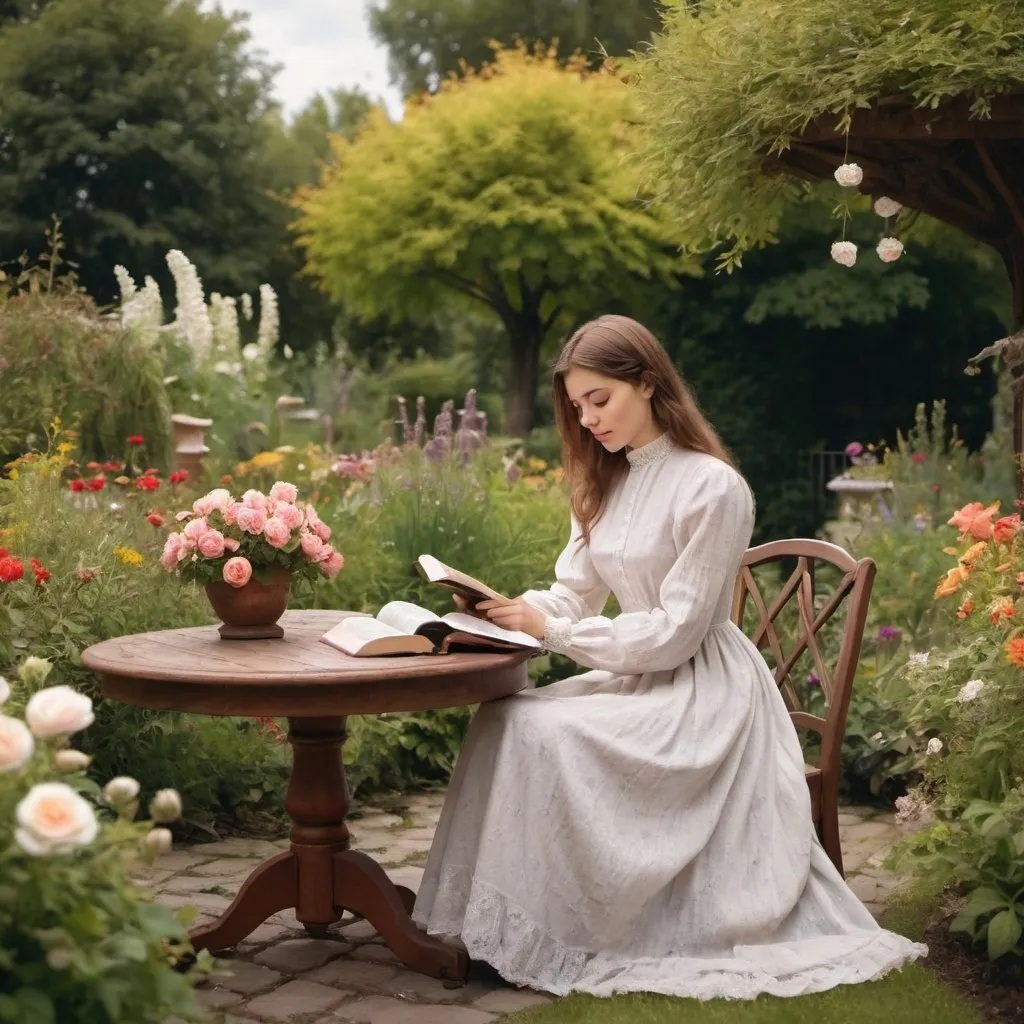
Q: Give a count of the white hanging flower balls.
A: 4